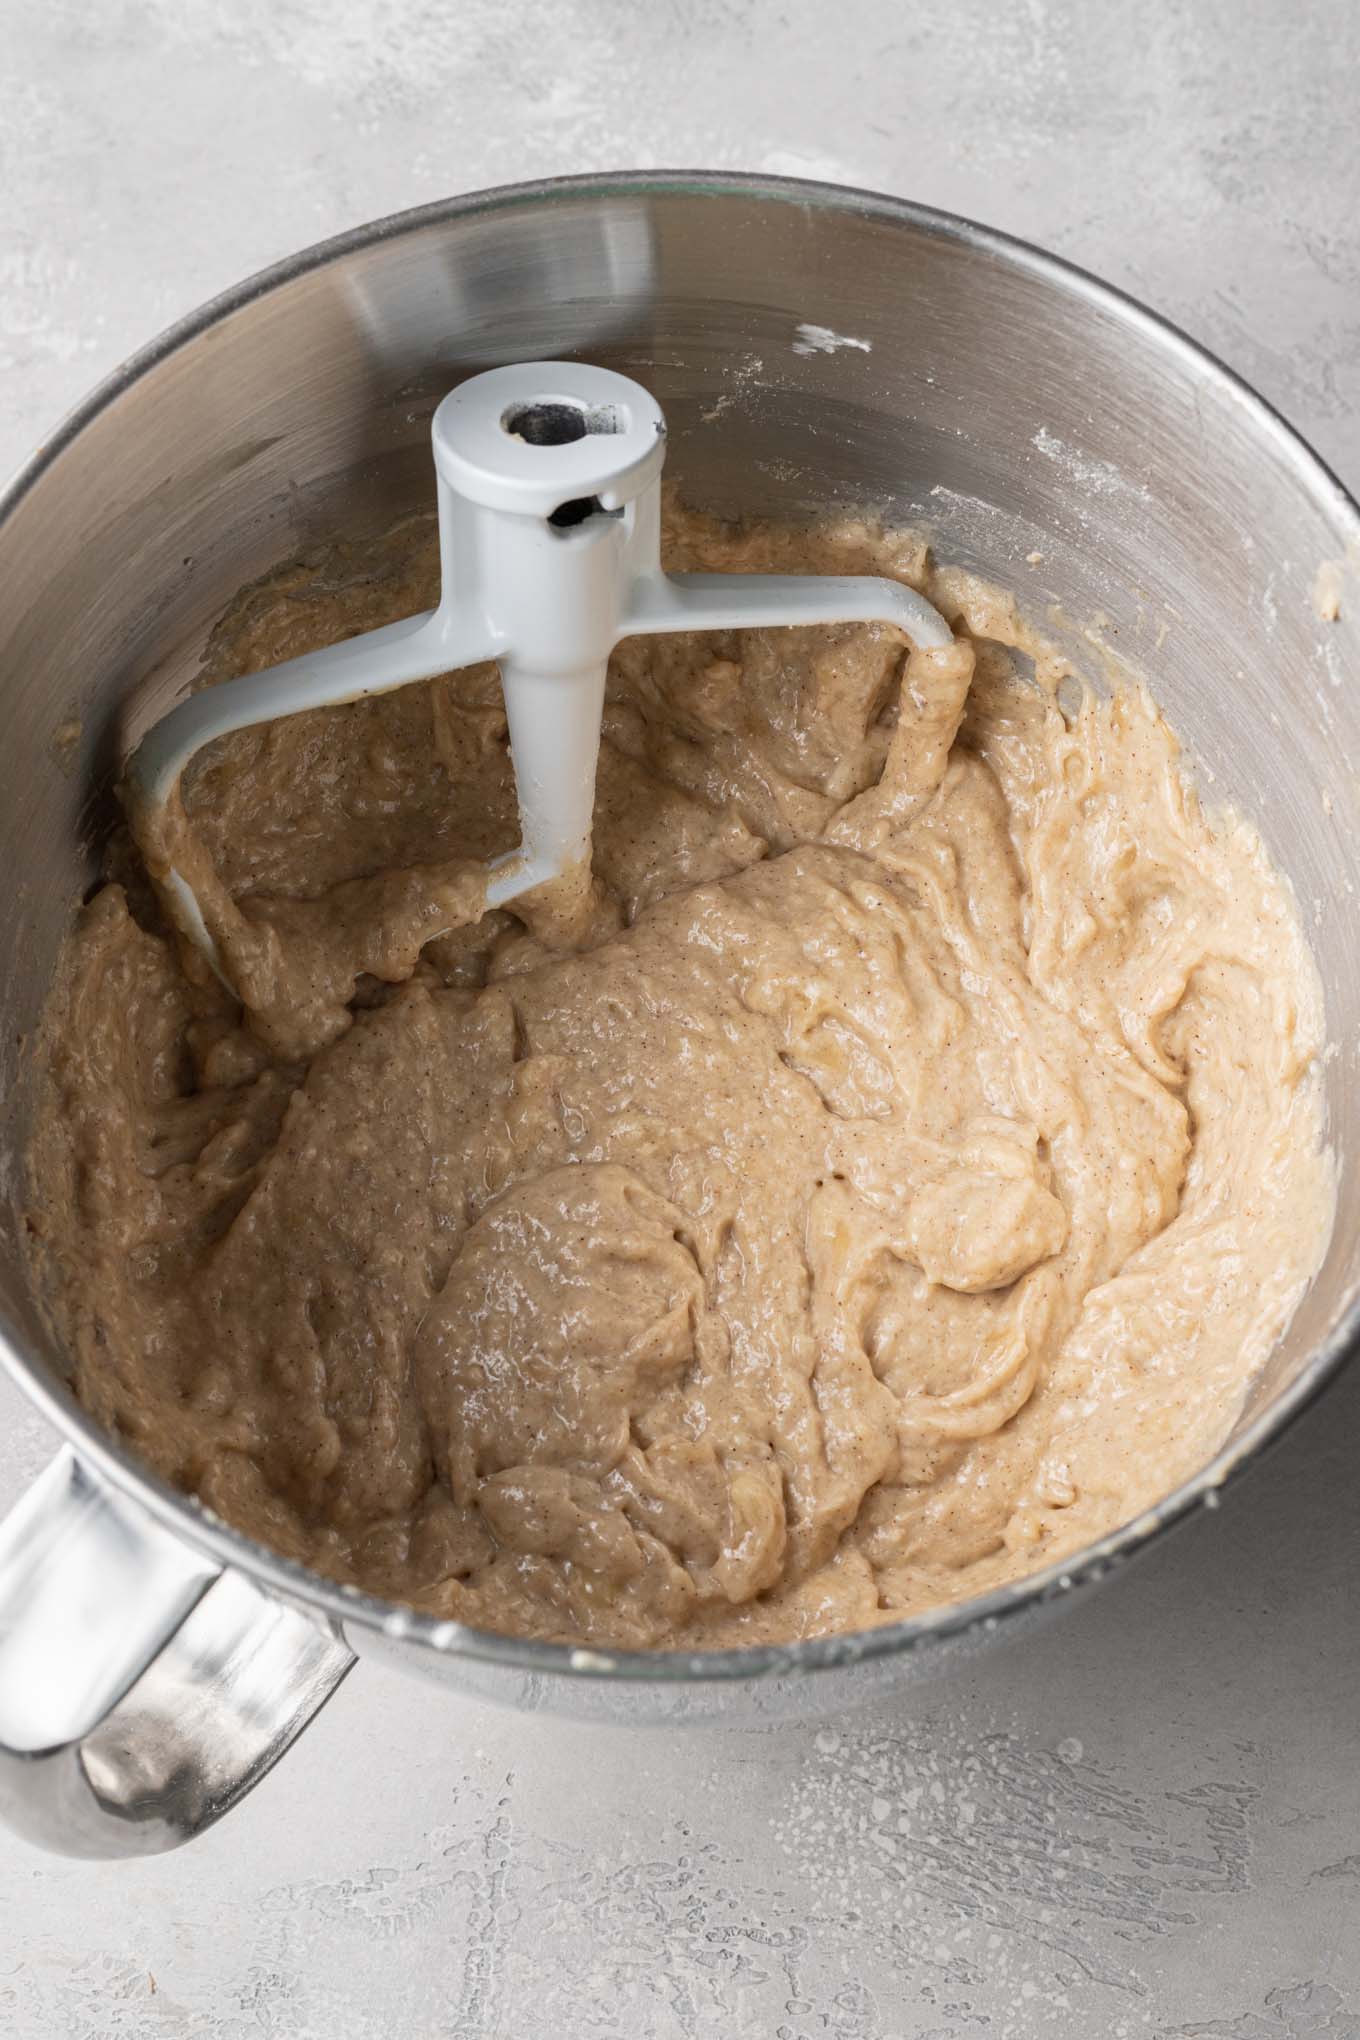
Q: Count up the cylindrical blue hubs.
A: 0